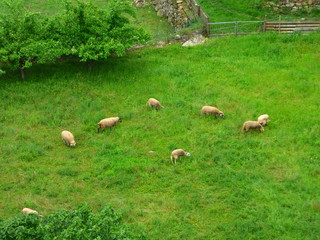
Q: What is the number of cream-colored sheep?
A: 8